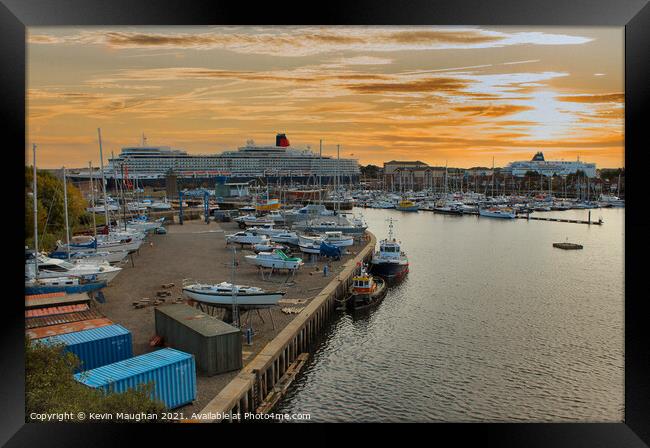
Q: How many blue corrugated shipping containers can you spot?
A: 2